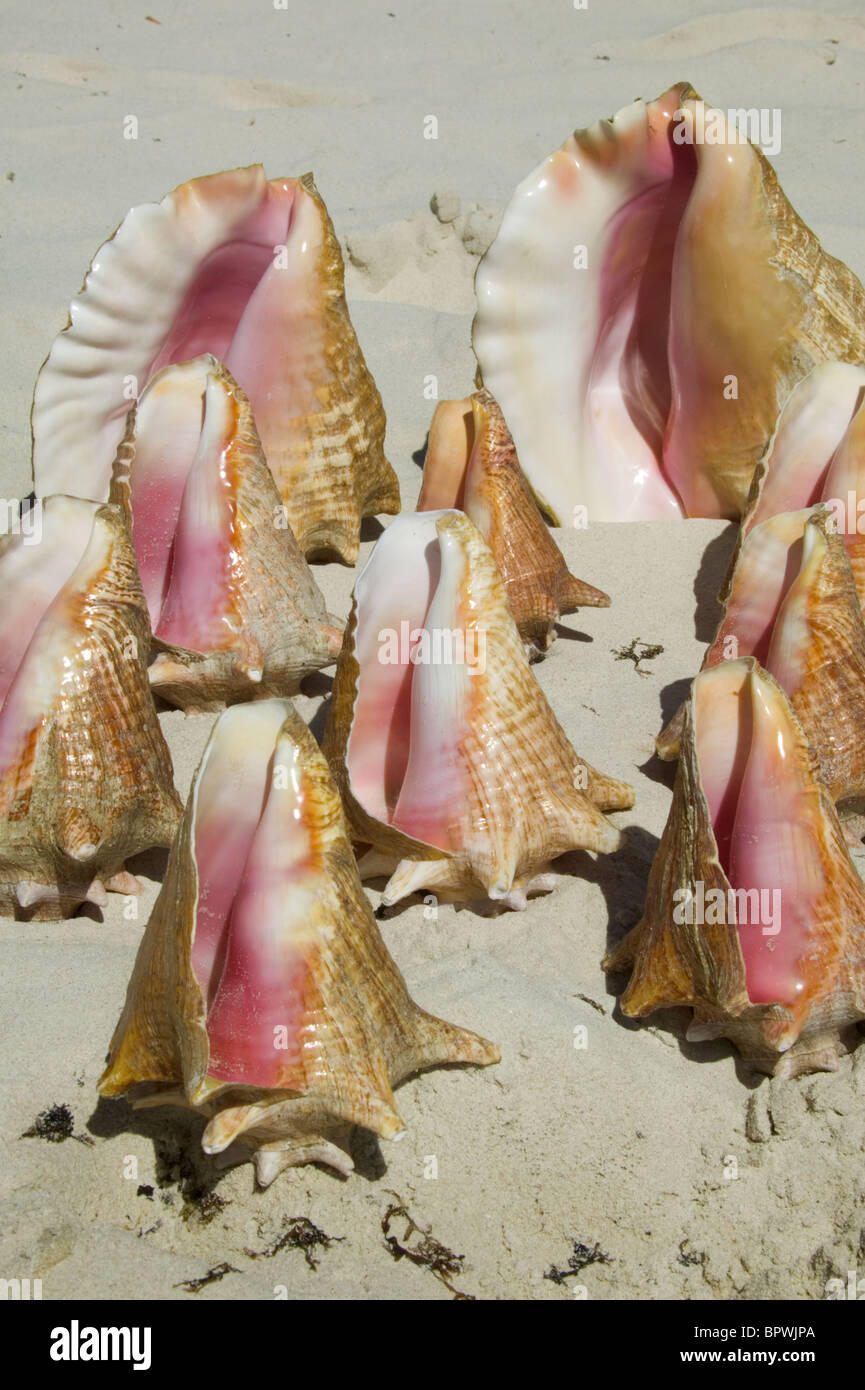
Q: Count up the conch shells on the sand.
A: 10